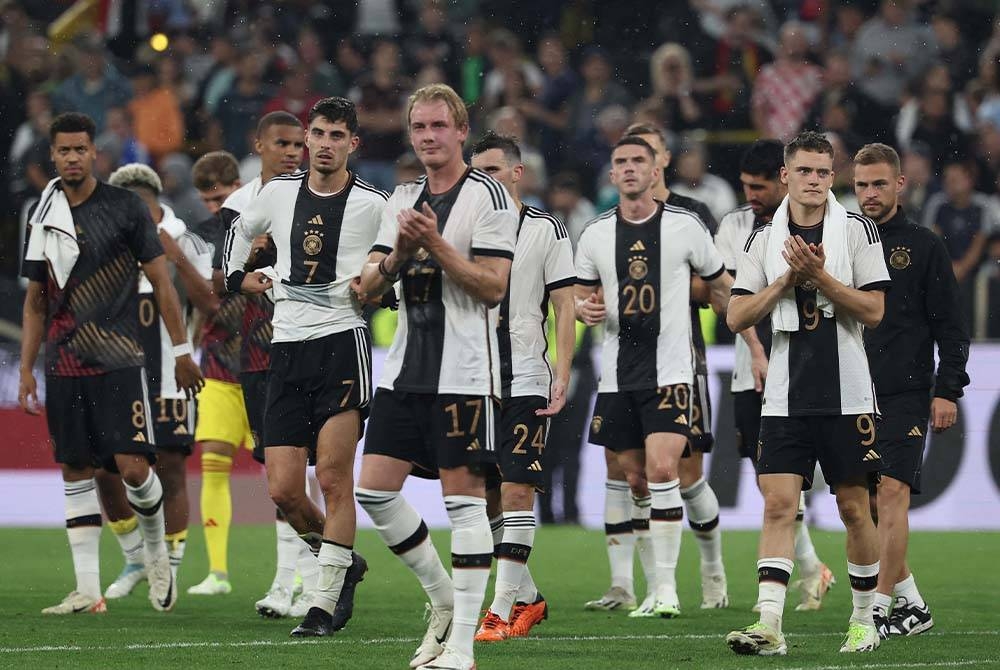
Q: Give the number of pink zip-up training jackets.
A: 0